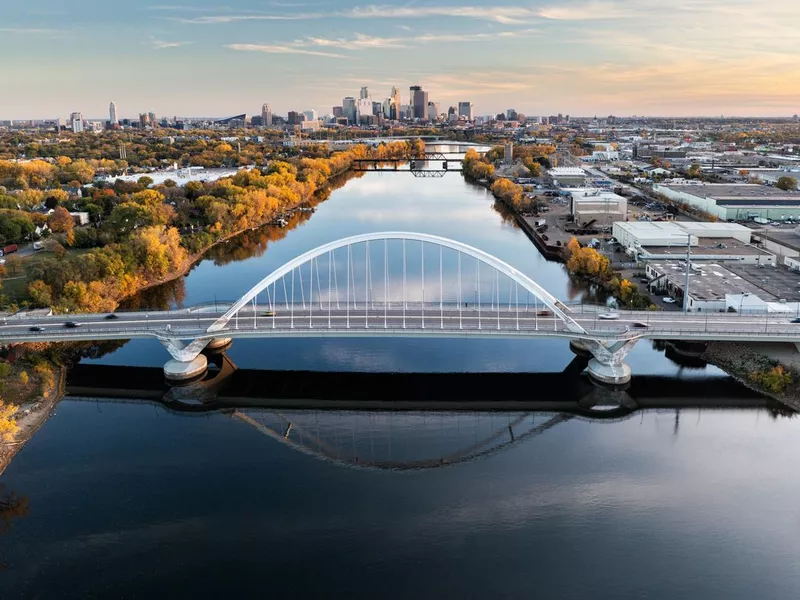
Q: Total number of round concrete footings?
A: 4